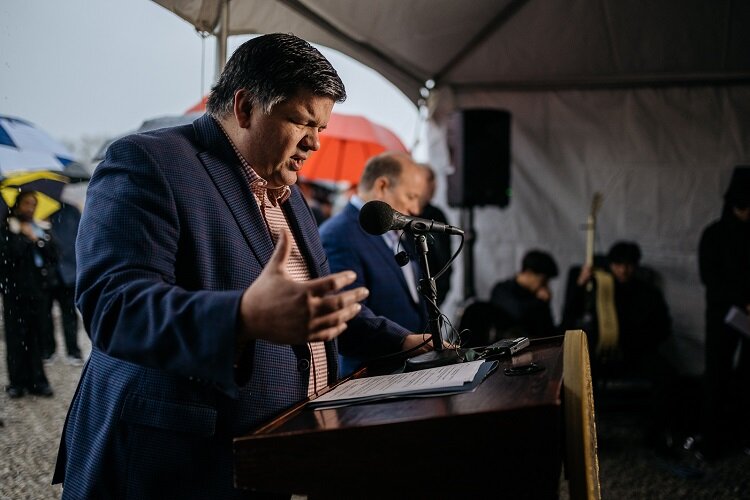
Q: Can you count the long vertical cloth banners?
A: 0